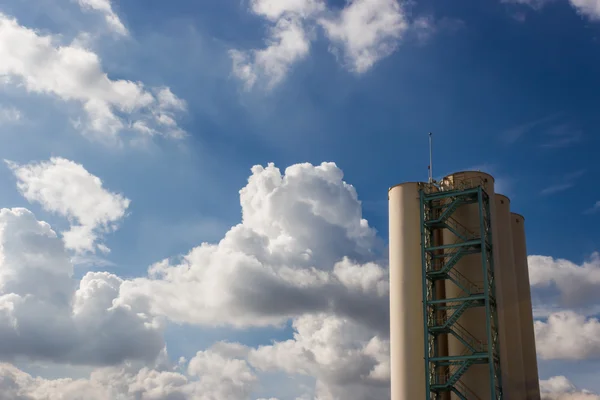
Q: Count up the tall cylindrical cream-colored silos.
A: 4